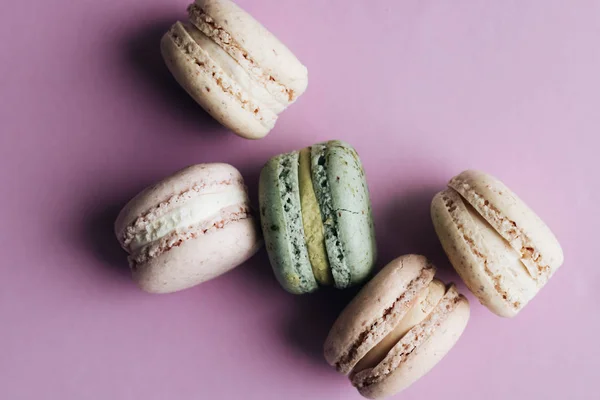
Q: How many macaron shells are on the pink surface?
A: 10